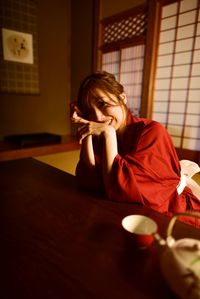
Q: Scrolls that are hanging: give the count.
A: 1